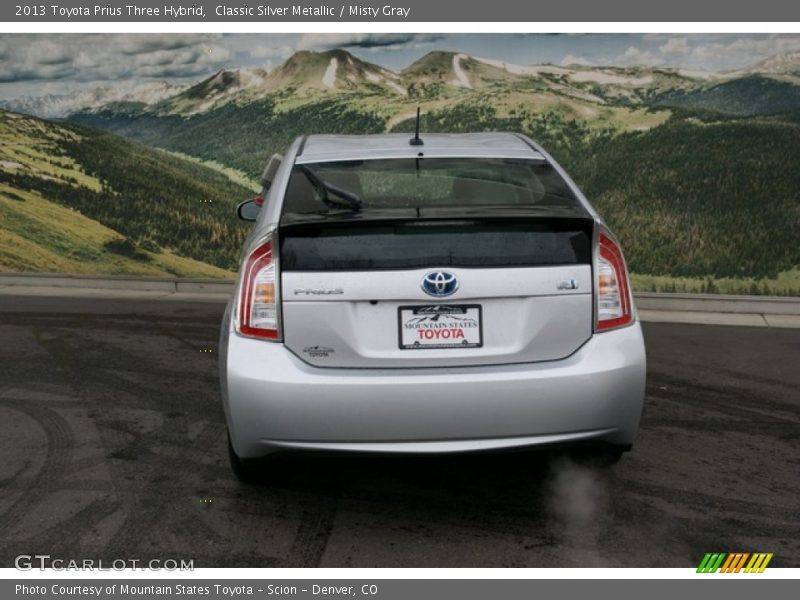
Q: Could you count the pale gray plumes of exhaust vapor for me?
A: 1